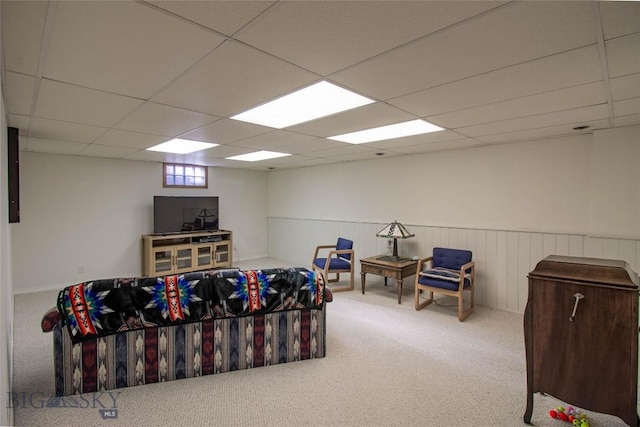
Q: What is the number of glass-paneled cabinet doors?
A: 4